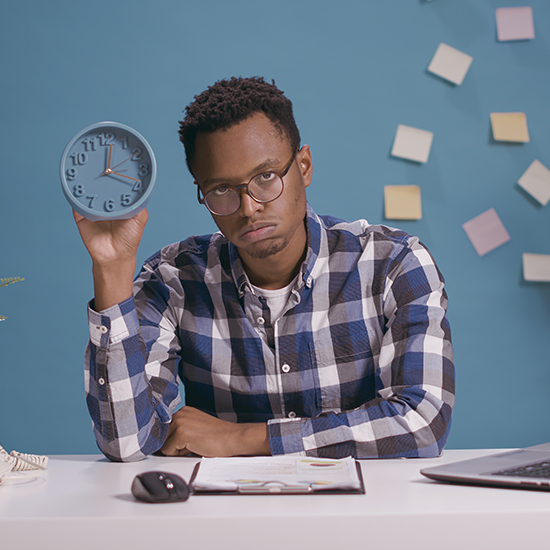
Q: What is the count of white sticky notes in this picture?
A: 4